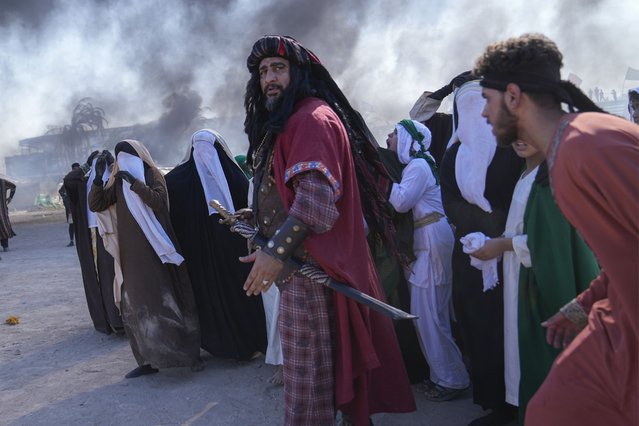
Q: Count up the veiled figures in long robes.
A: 4